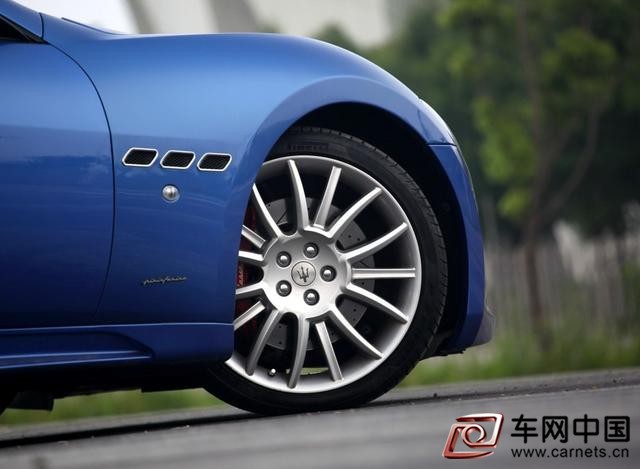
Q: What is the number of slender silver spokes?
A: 15